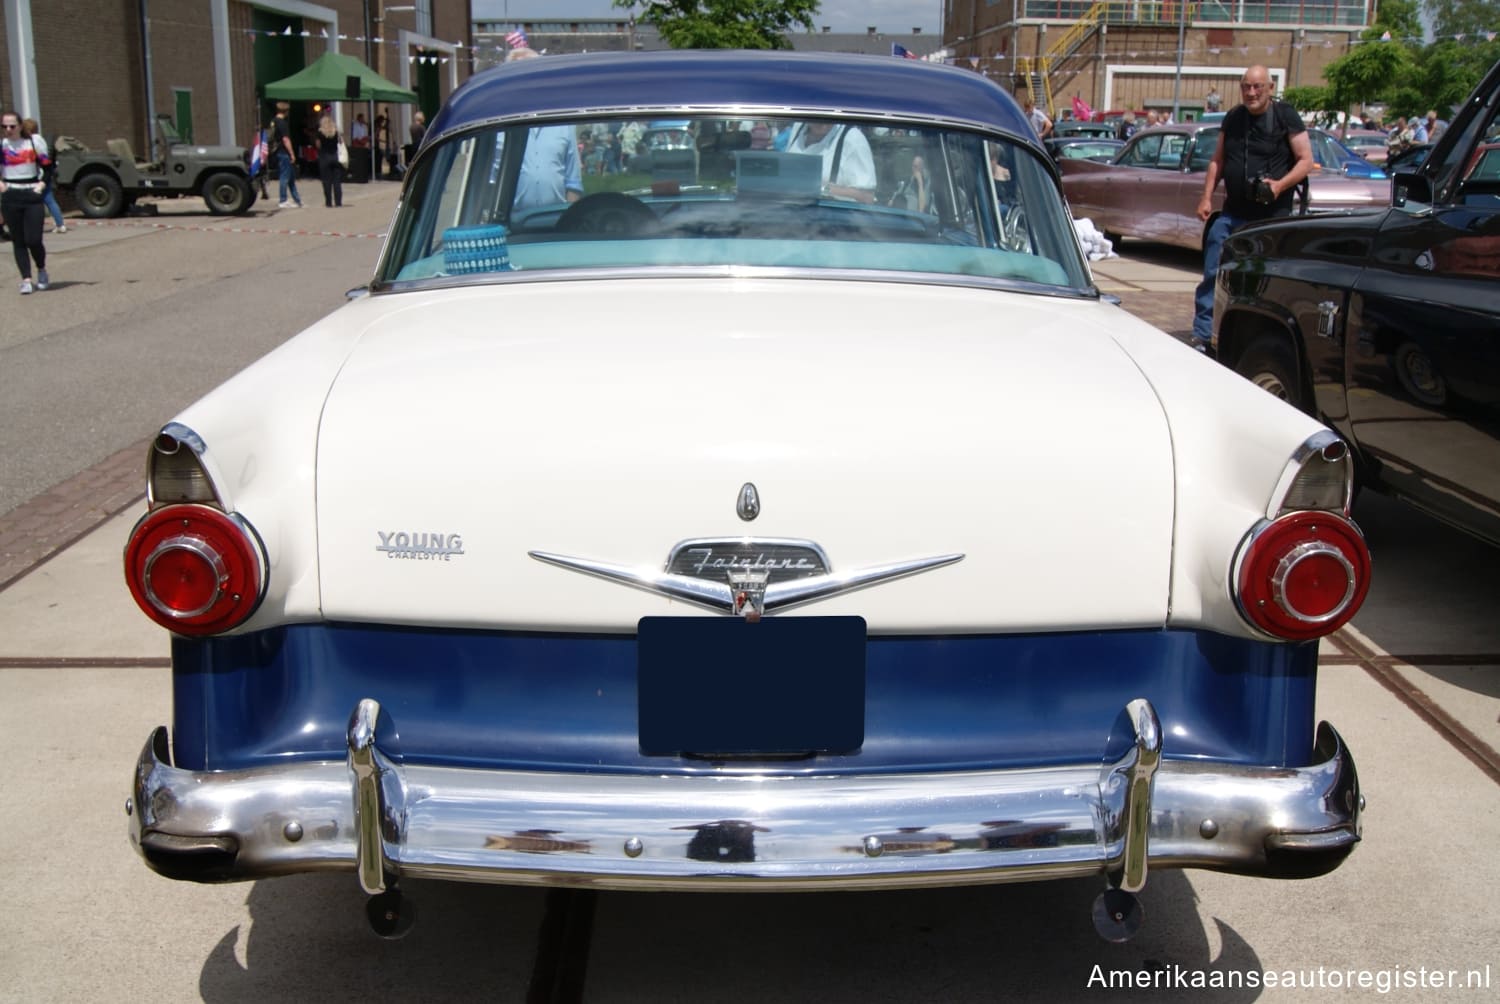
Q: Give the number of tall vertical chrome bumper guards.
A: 2